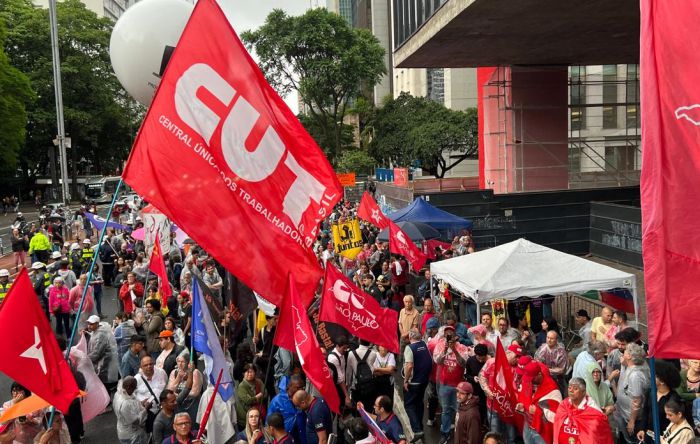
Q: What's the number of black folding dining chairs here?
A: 0